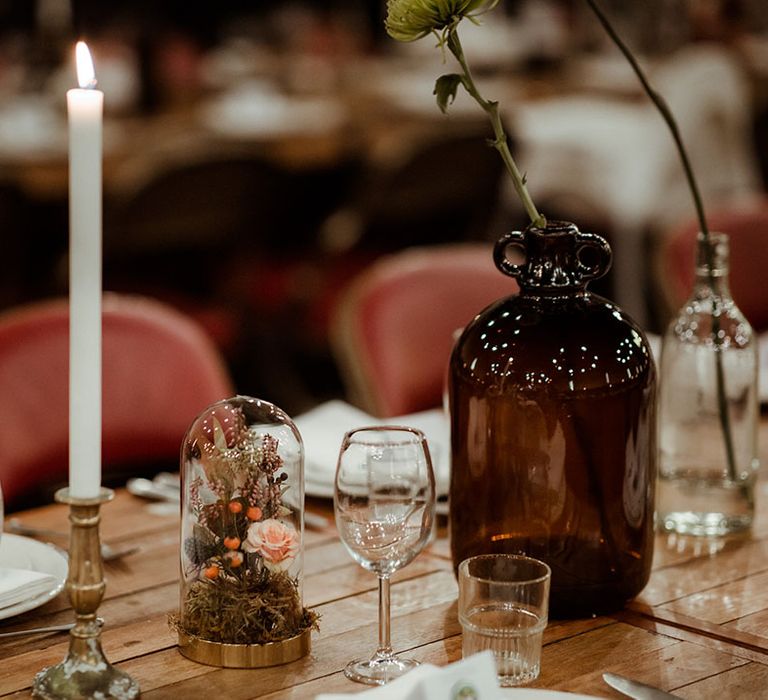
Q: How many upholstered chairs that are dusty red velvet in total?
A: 3